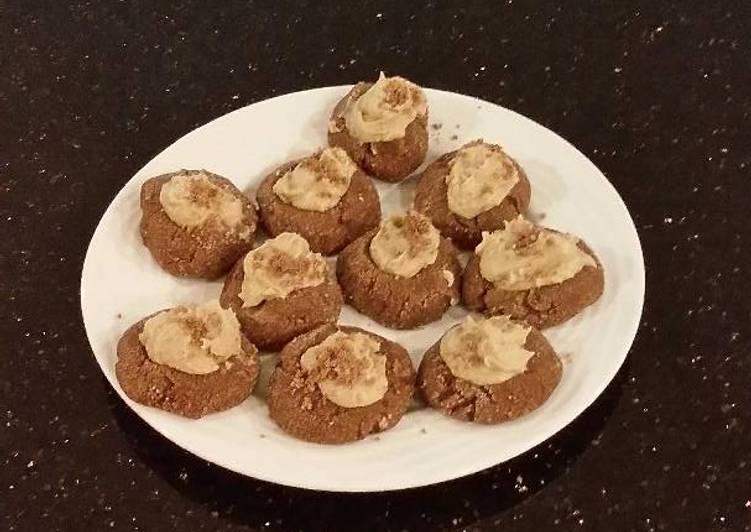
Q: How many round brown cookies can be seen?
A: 10